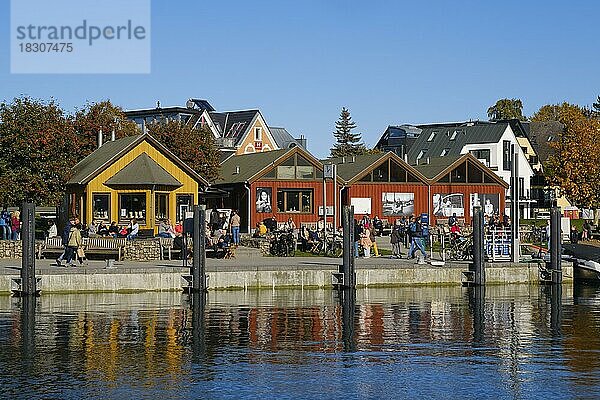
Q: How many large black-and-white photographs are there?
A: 4